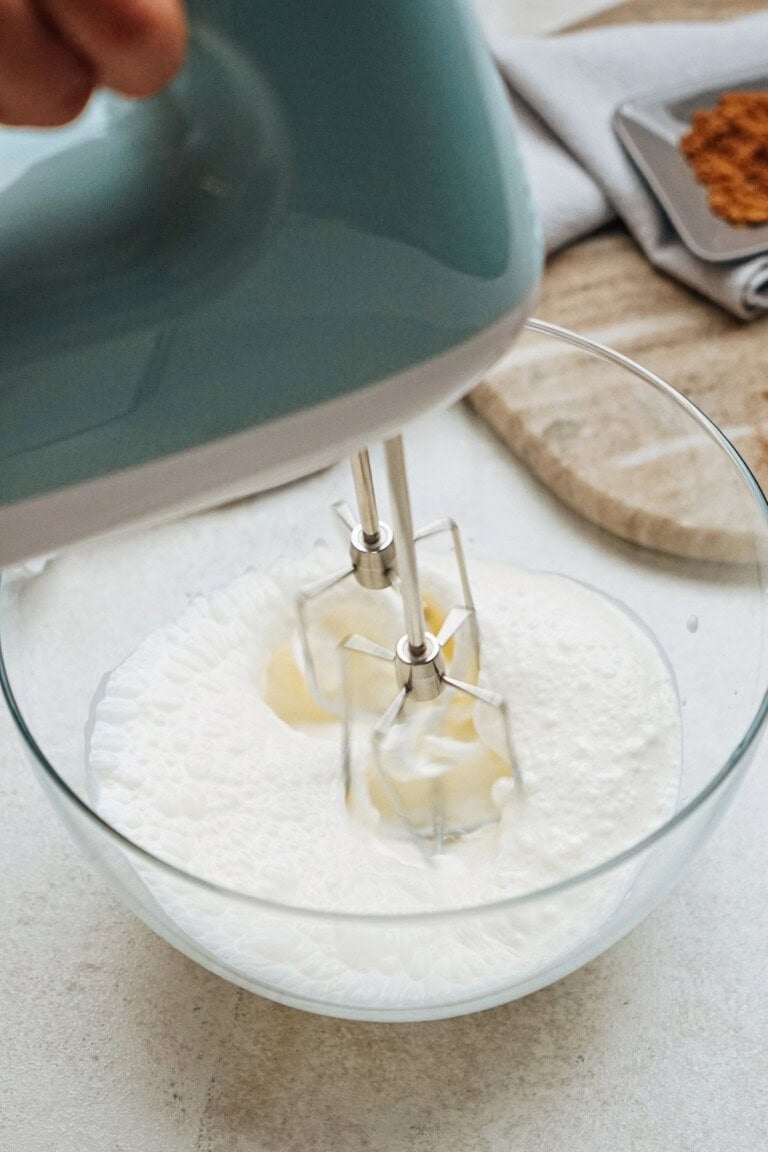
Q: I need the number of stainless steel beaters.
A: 2